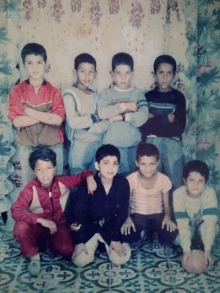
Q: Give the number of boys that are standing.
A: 4